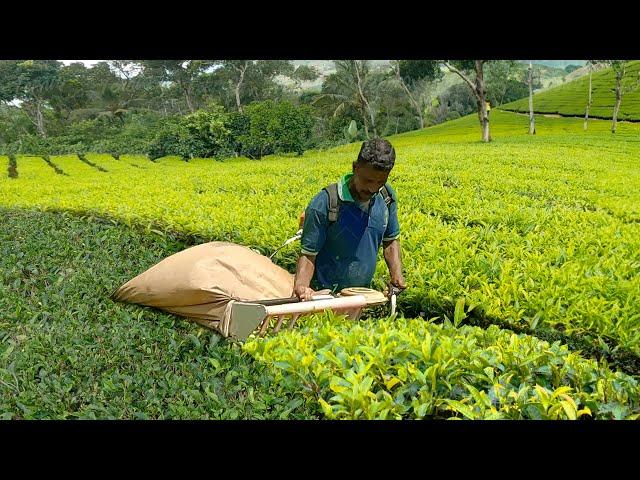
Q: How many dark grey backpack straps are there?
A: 2